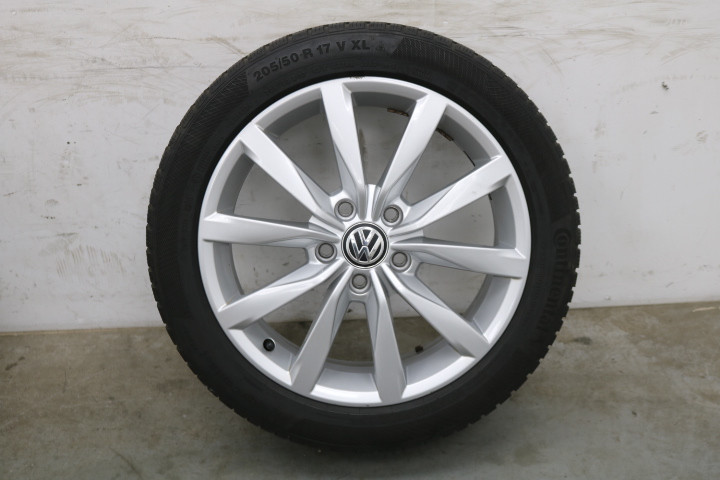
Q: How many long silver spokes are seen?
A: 10